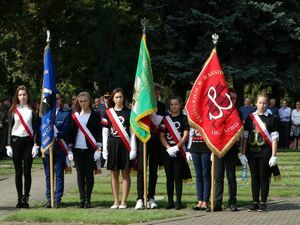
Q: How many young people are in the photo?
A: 9